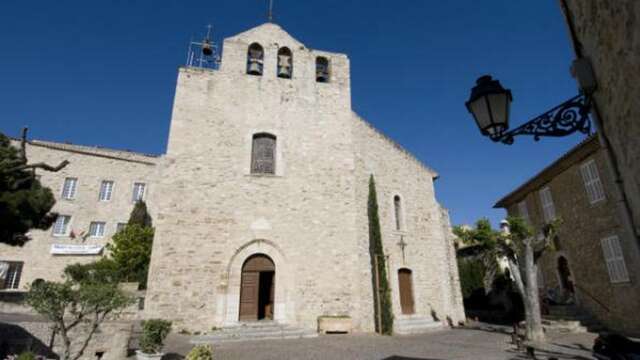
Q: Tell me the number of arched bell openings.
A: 3